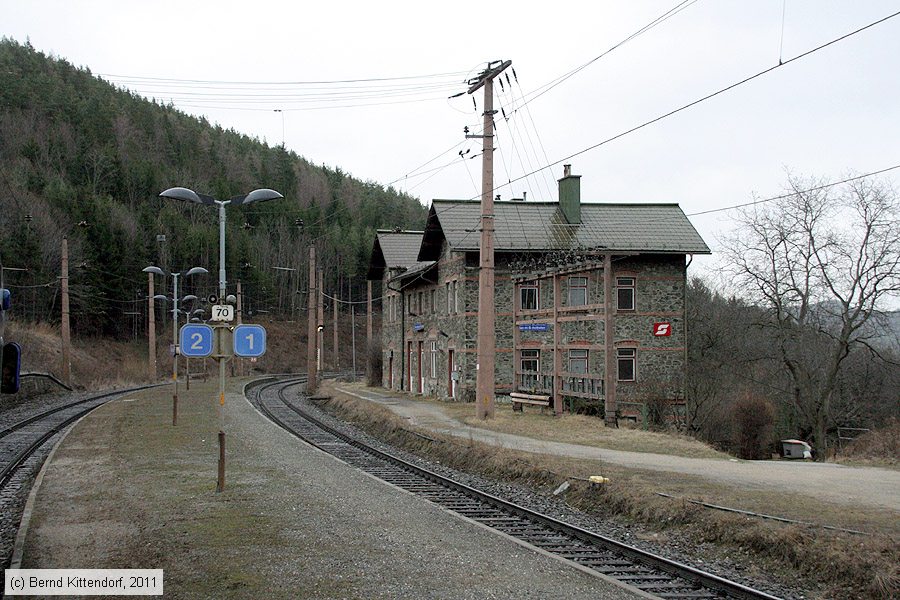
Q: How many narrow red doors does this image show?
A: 4